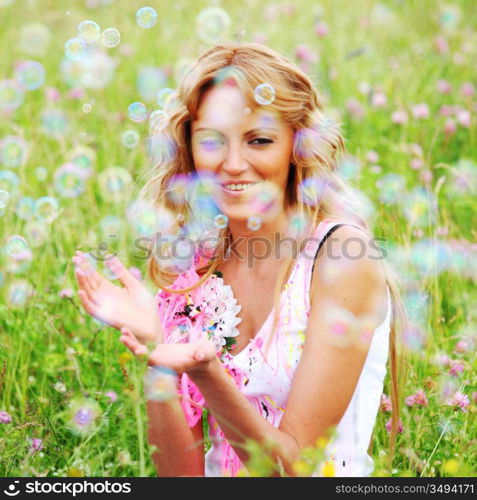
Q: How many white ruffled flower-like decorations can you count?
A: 1